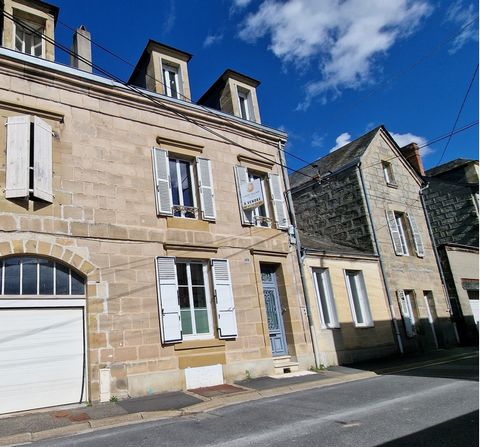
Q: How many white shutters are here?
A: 11